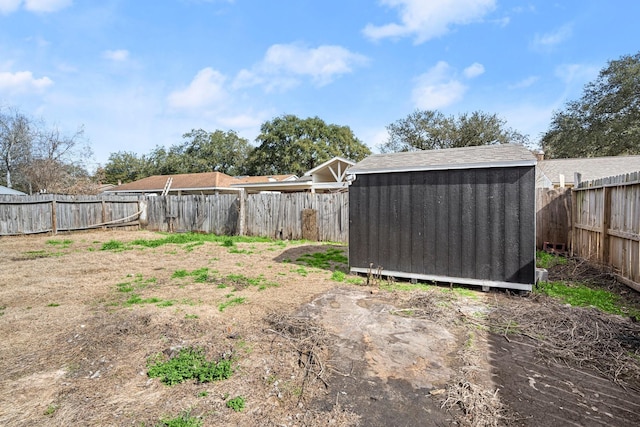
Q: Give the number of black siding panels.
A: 15